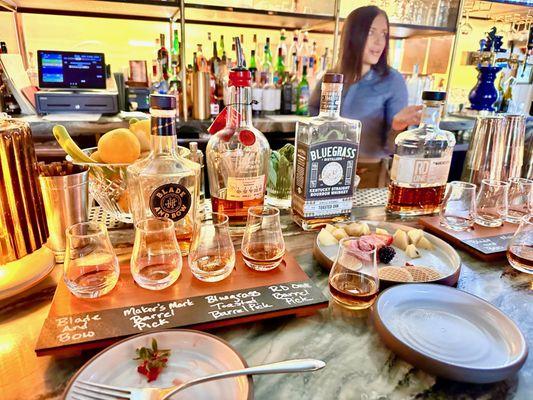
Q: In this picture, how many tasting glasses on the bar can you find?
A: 9